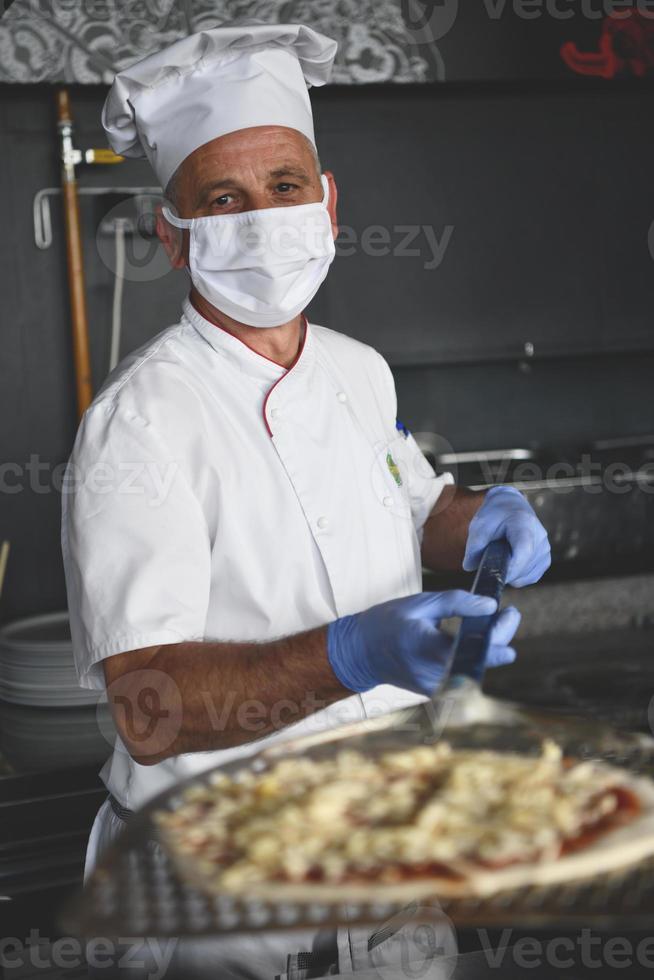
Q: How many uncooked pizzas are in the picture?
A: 1